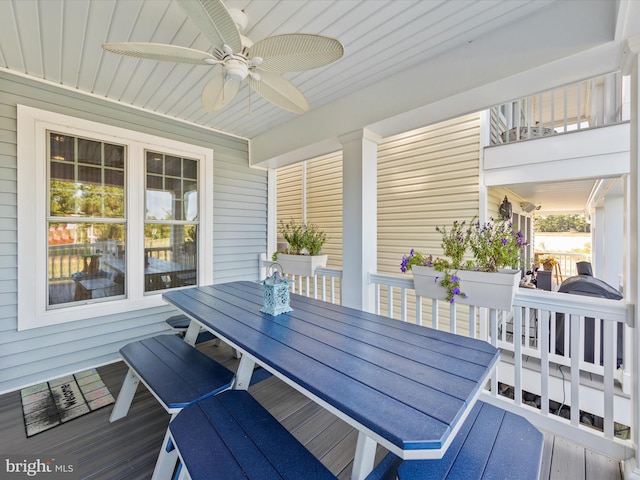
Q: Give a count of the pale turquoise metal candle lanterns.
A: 1